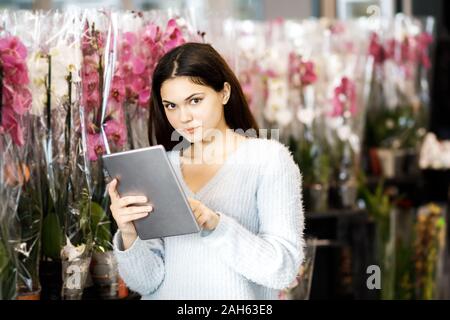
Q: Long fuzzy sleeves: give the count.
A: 2